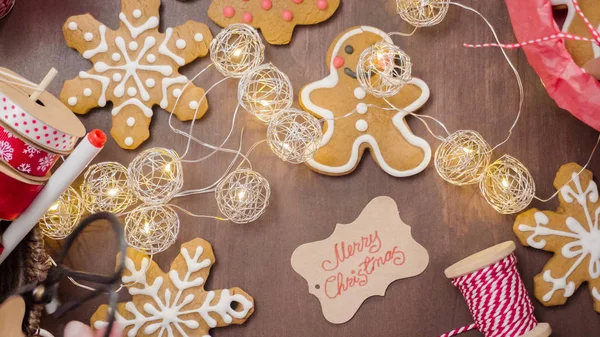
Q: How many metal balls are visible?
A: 12